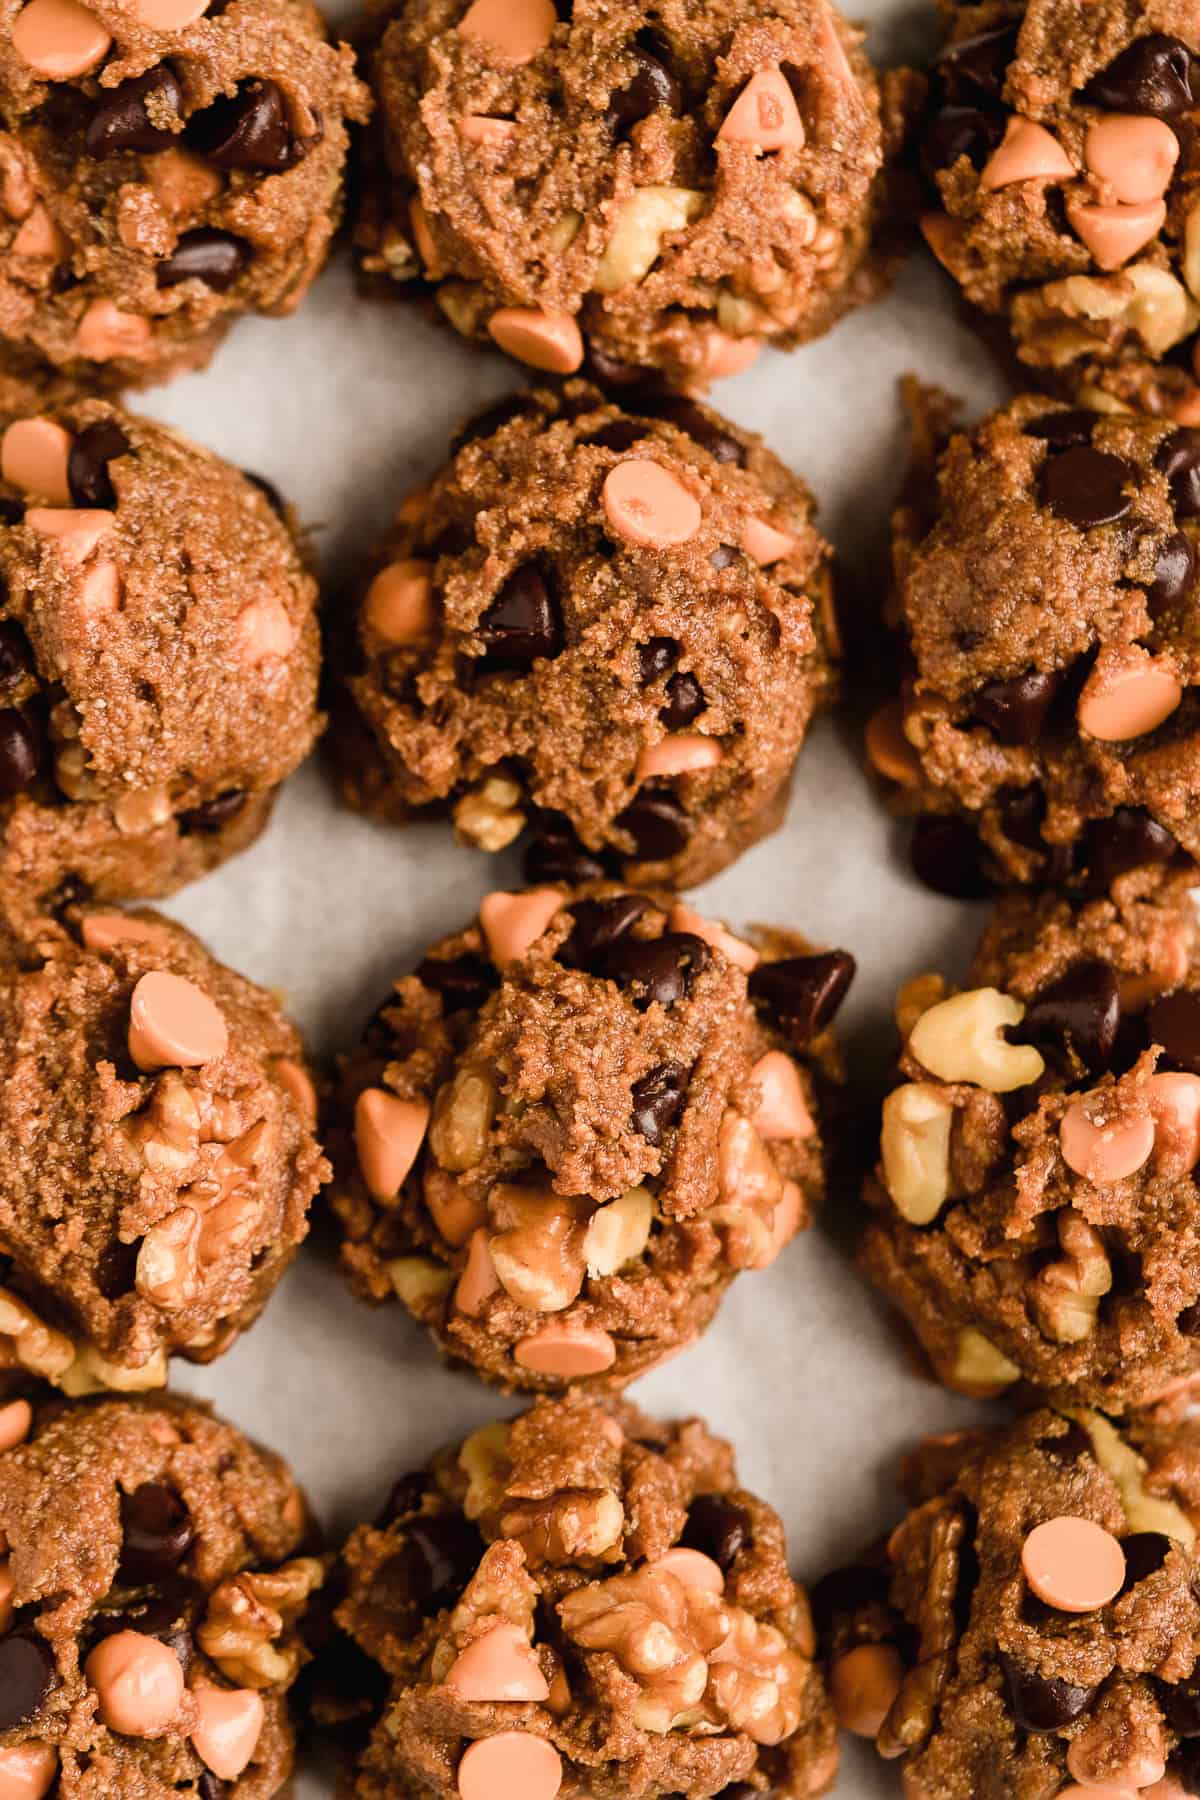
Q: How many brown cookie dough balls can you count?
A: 12